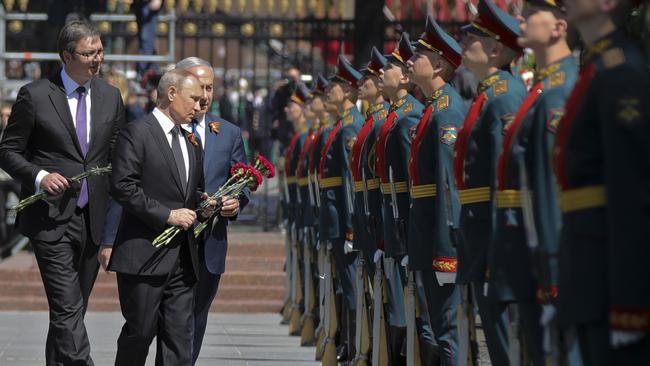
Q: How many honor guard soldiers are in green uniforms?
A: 10